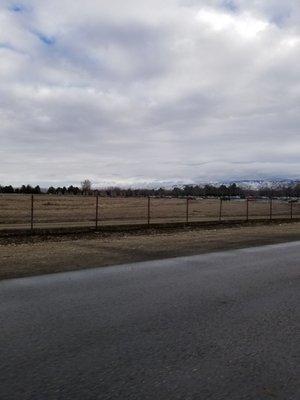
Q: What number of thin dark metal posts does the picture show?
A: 8